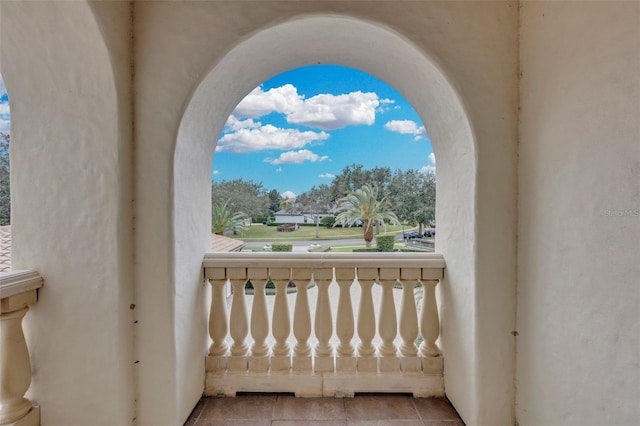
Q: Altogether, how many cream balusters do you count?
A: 12